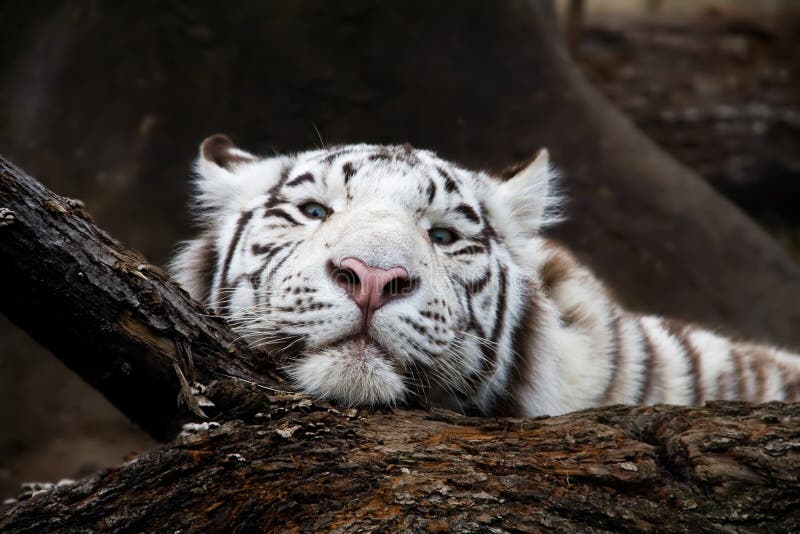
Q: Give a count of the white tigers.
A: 1